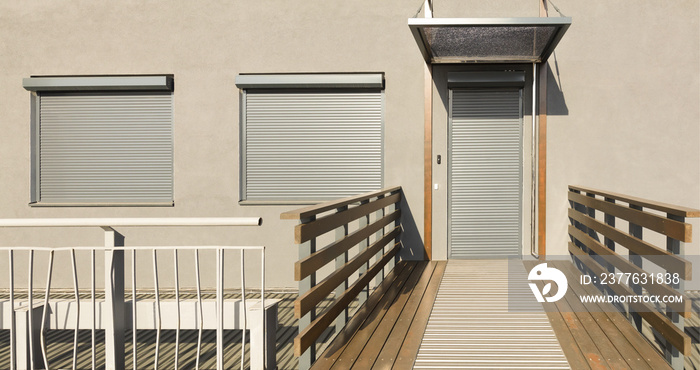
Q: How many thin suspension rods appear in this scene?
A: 2